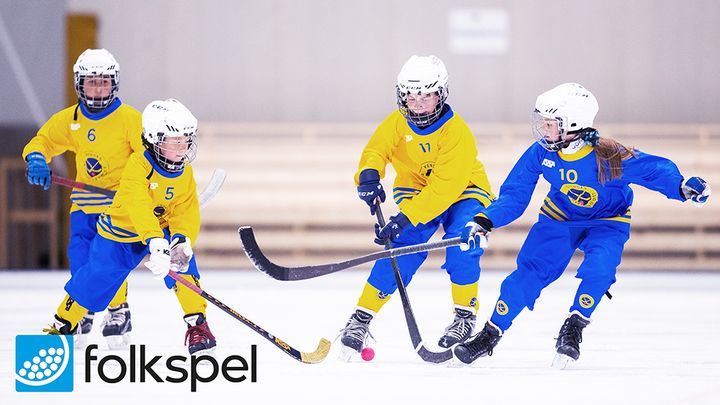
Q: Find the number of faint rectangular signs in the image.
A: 1